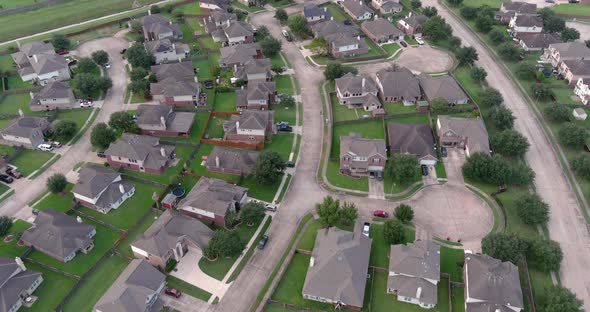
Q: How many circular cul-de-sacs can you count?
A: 3